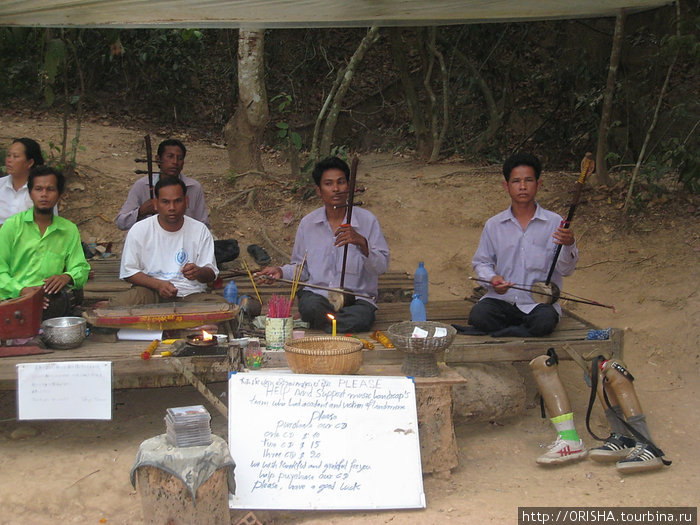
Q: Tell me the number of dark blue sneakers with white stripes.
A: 2